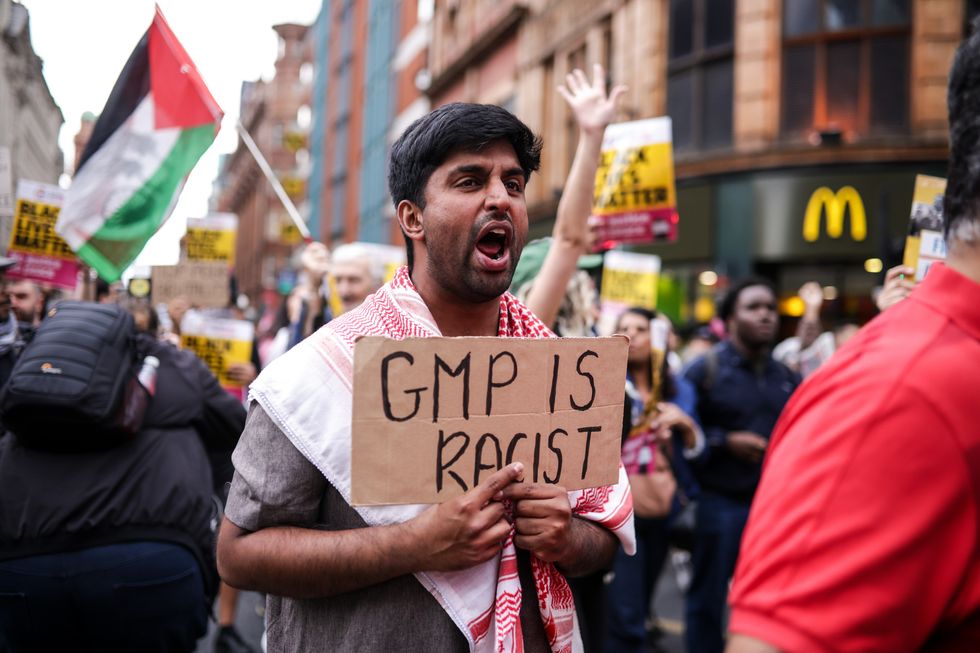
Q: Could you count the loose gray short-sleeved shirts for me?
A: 1